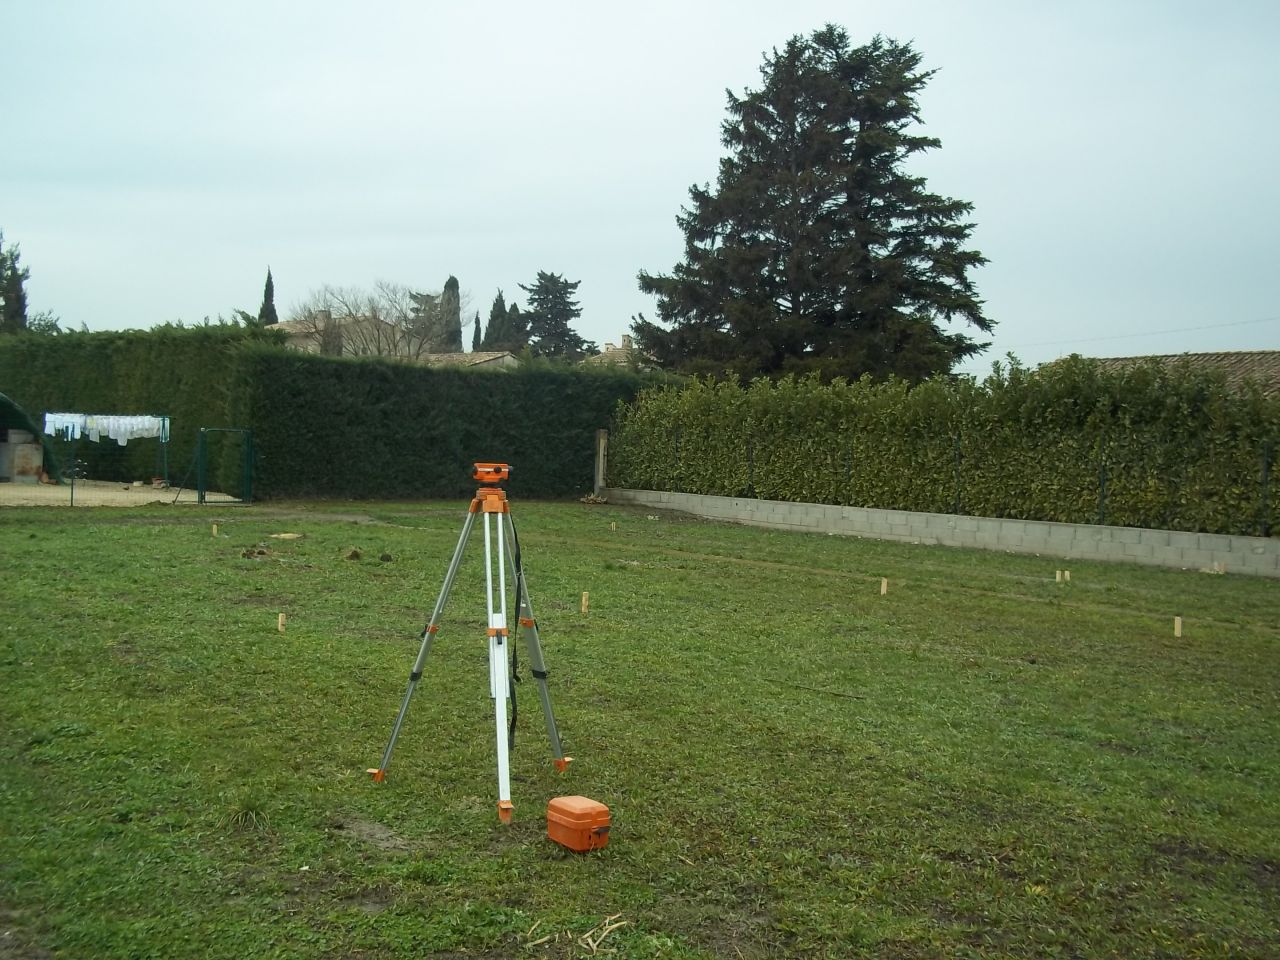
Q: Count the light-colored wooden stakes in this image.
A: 8